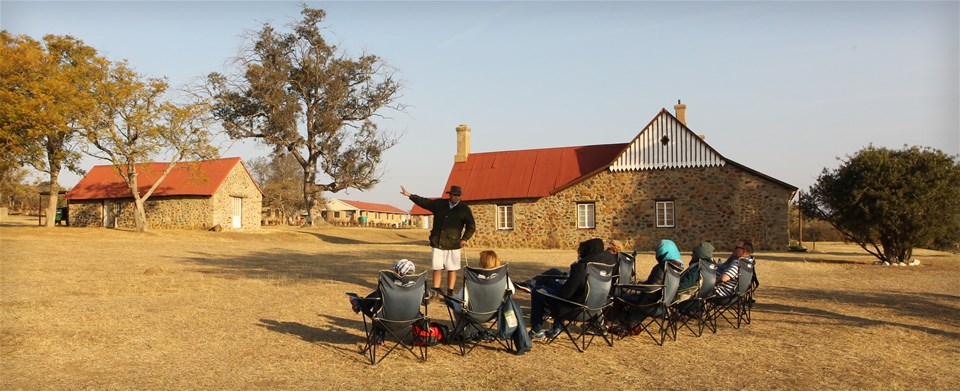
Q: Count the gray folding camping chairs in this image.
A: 7